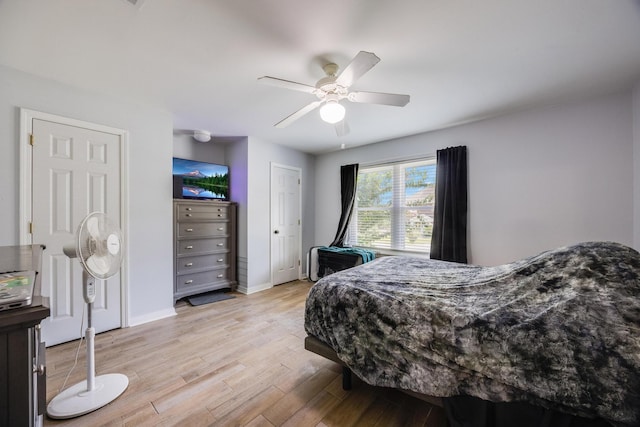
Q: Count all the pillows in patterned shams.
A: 0